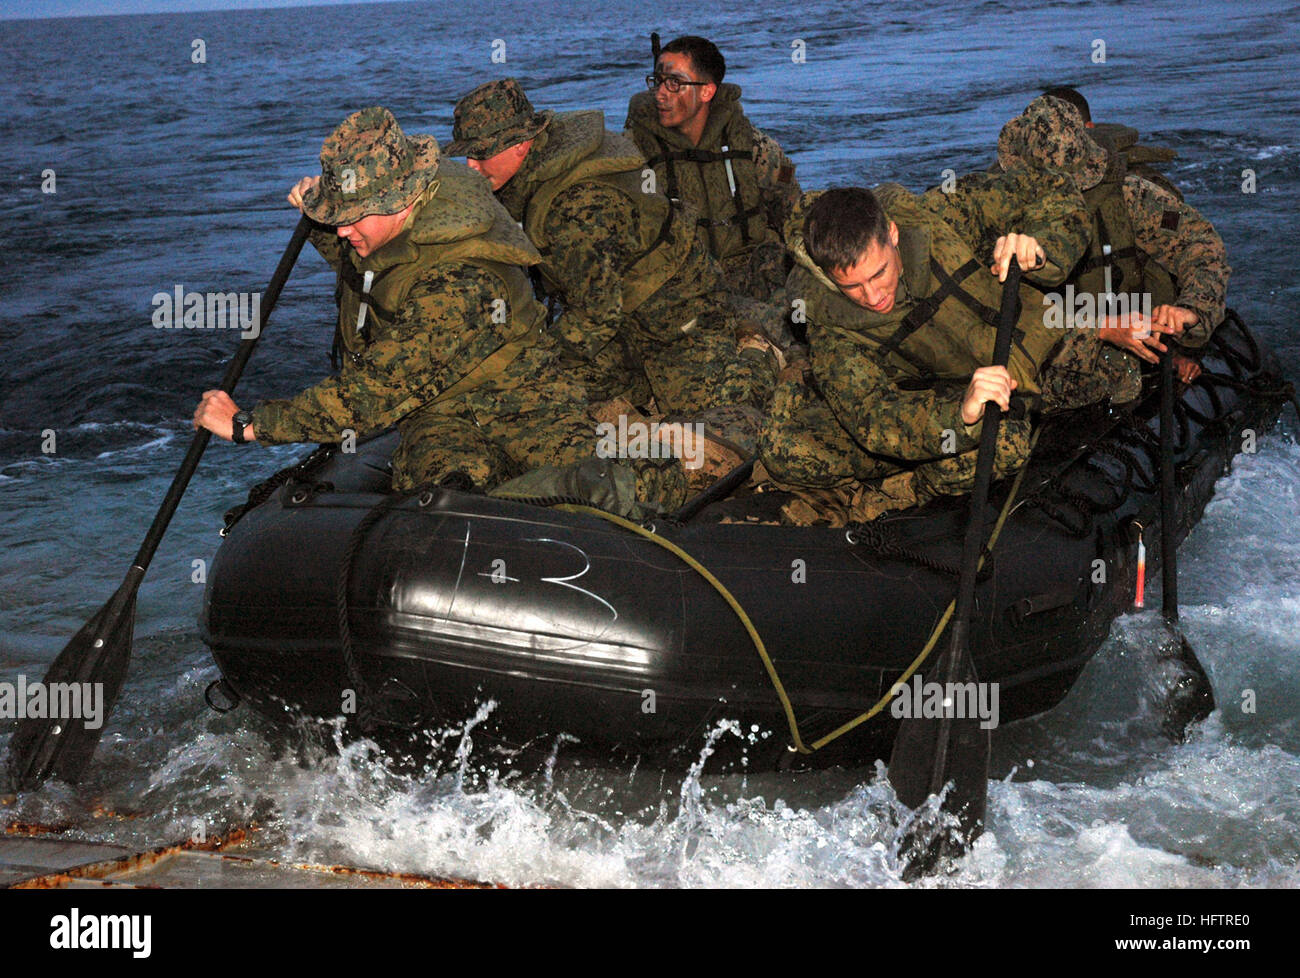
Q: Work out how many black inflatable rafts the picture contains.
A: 1